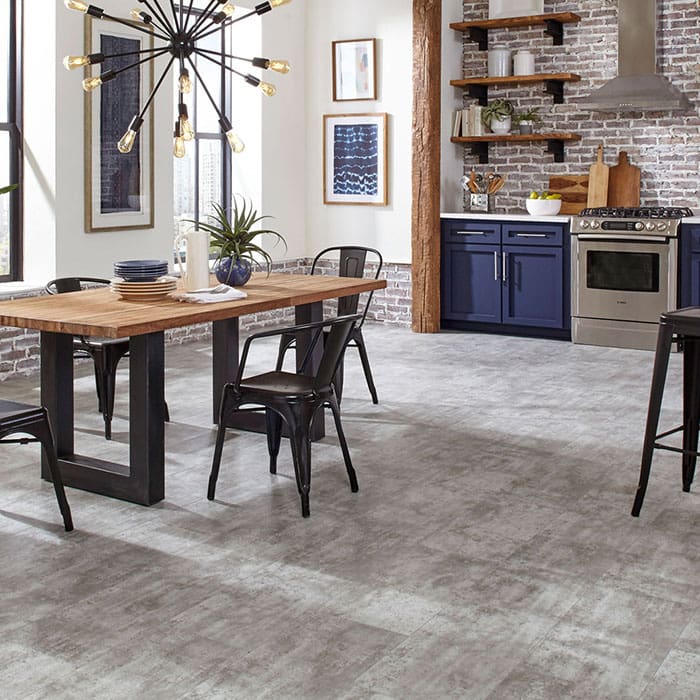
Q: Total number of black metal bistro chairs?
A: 4